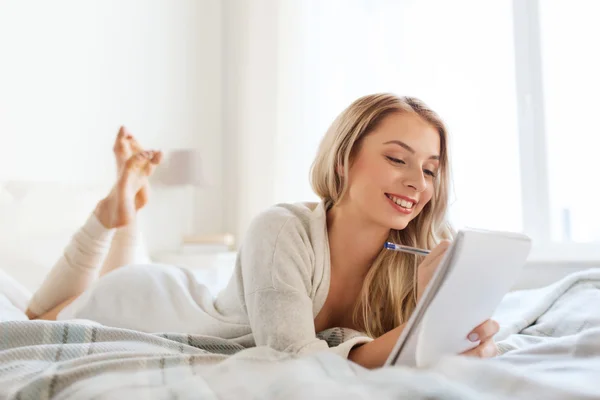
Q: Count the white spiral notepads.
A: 1